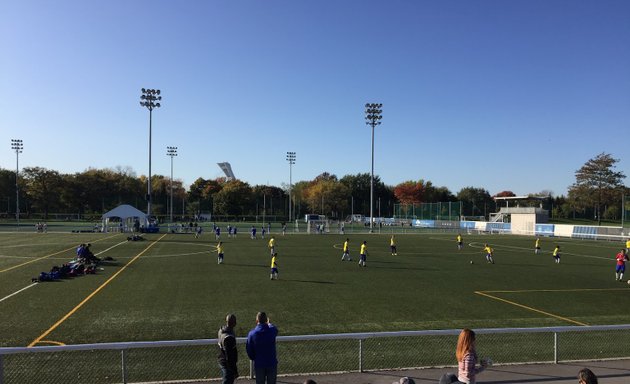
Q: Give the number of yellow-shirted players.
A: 11